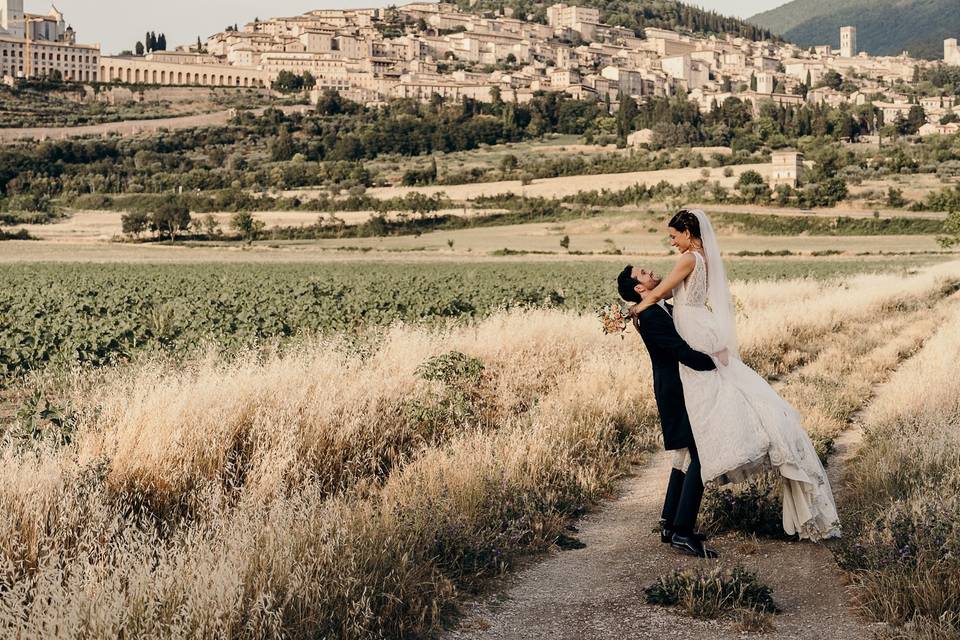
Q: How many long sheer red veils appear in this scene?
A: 0